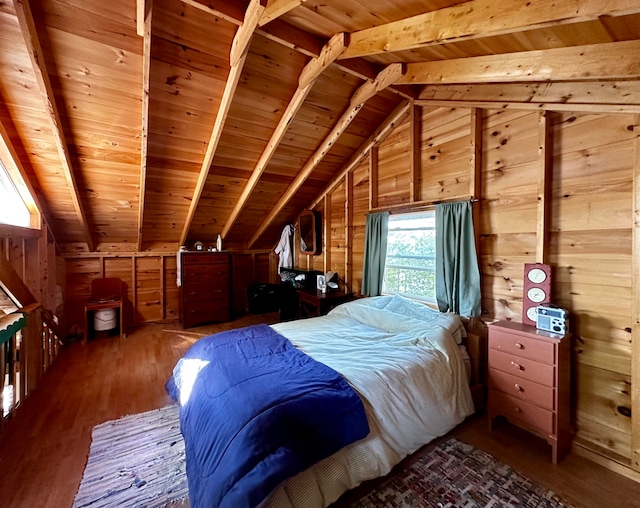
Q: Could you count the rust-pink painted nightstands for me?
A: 1